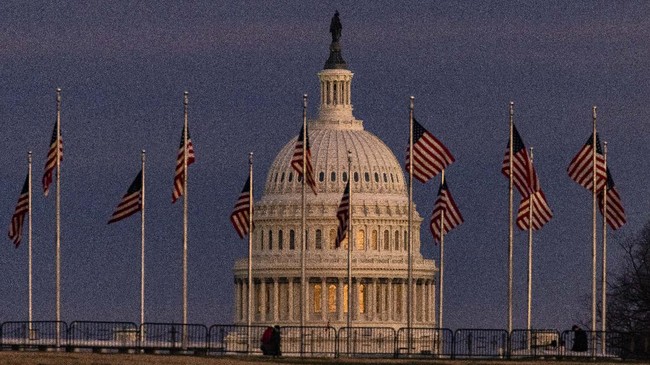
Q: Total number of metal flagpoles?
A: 13